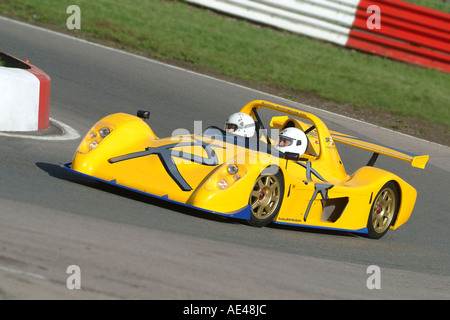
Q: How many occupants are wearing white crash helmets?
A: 2